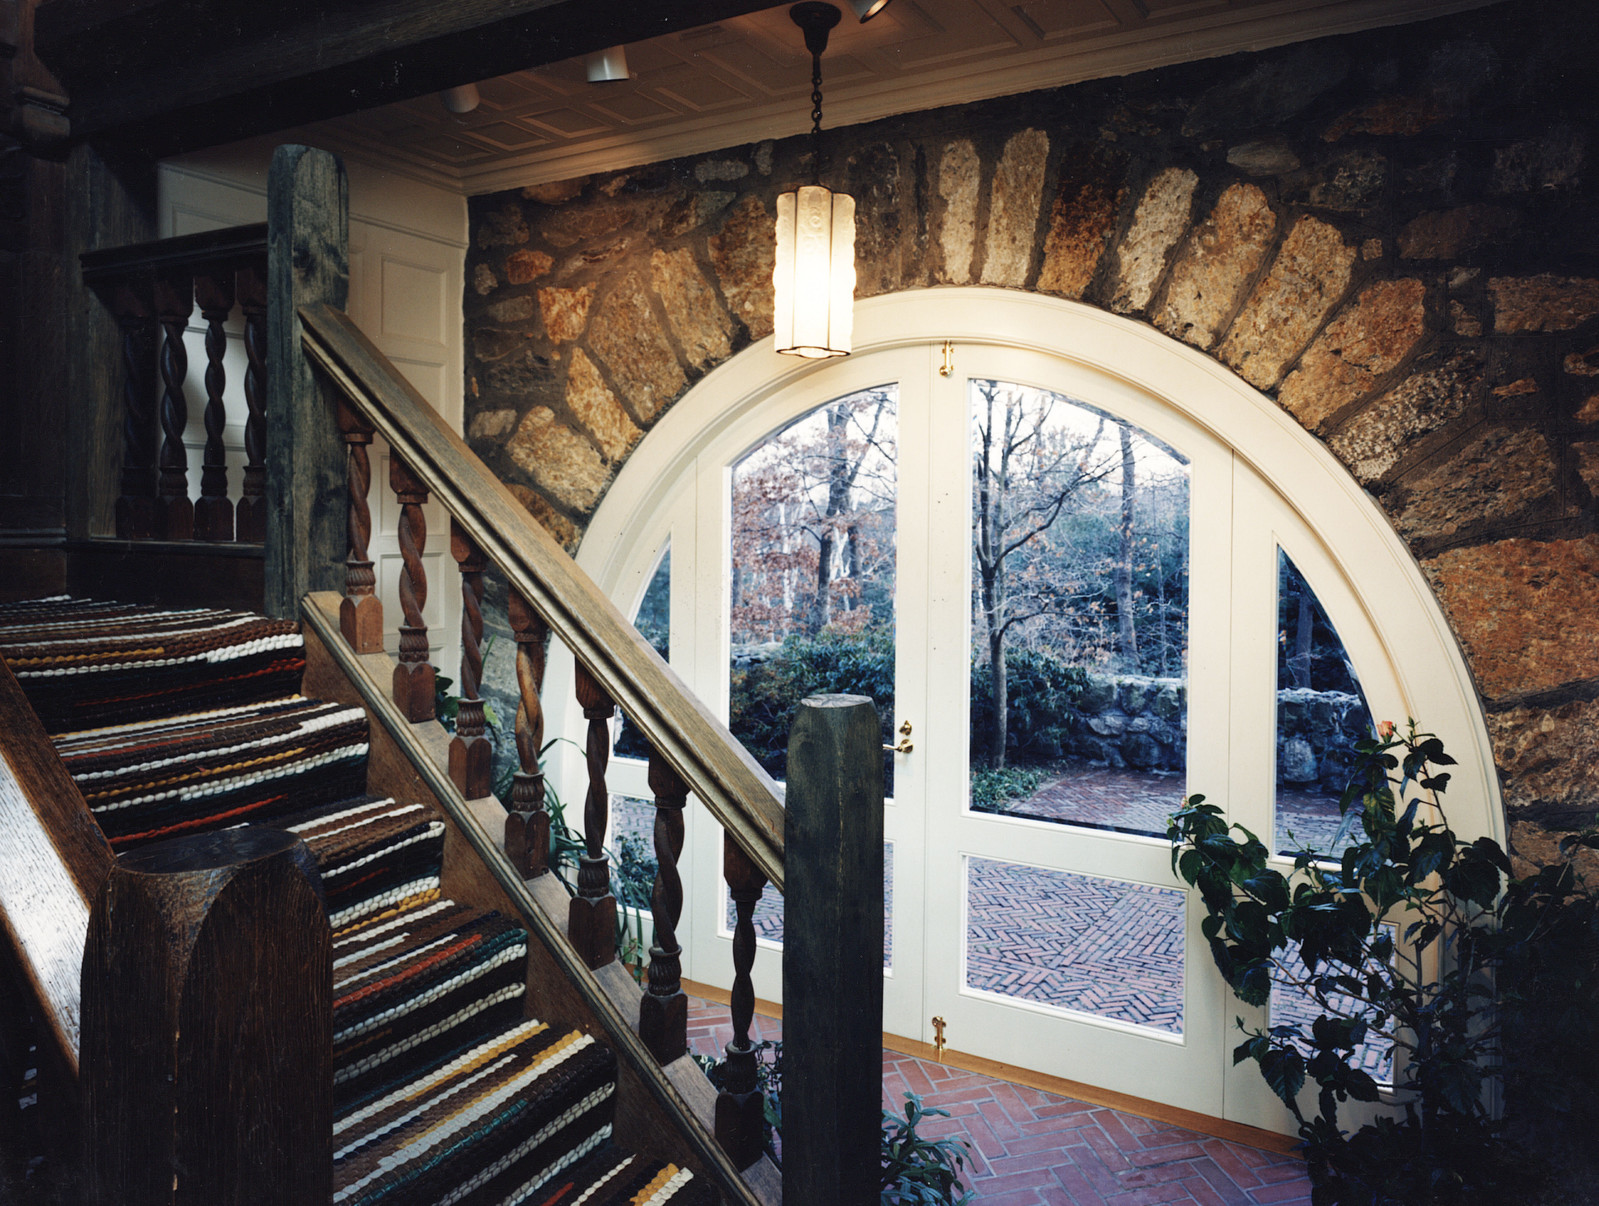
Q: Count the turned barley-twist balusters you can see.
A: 11